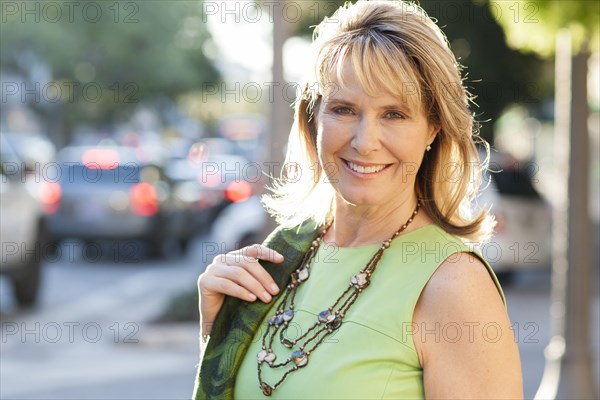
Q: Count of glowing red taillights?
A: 4